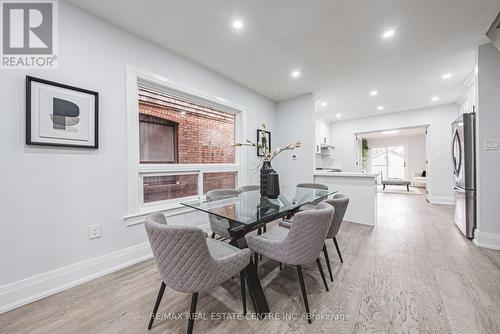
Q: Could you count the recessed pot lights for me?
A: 9